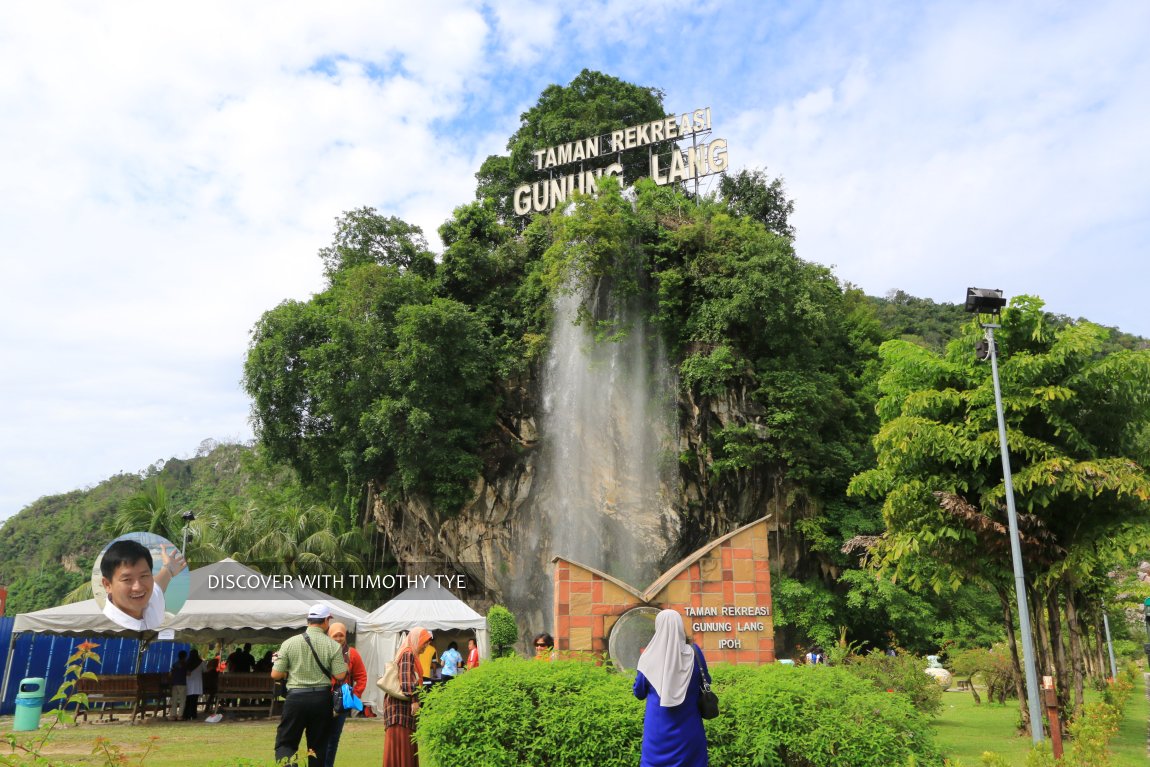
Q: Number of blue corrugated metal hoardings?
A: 1